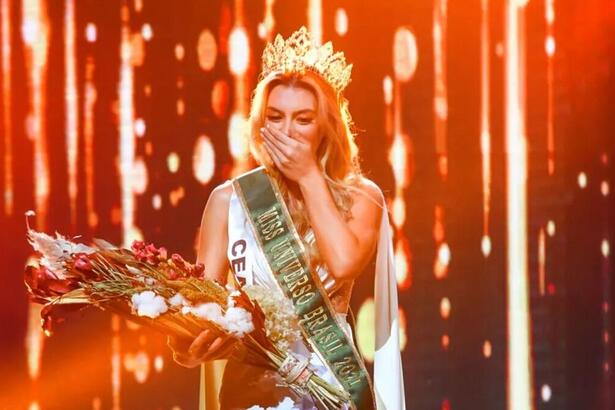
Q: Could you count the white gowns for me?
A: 1